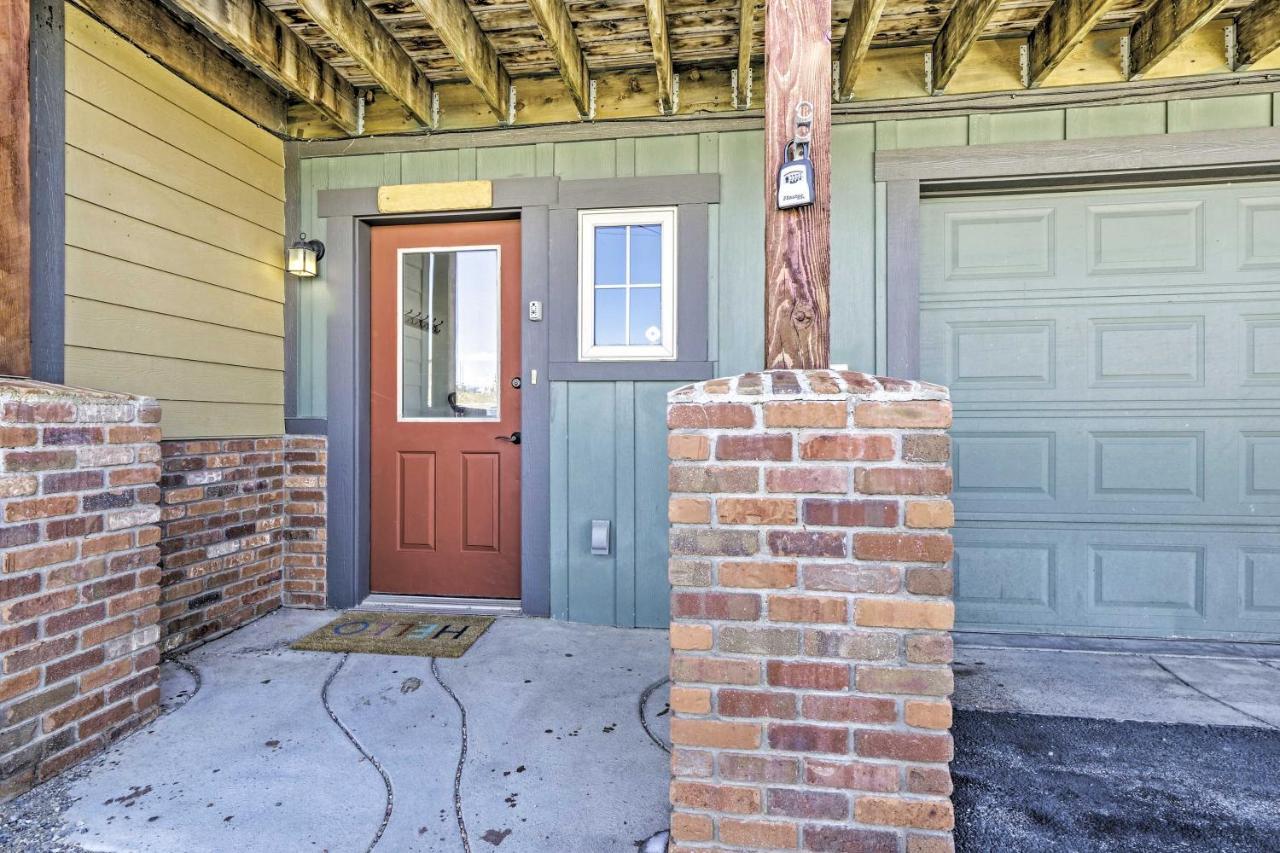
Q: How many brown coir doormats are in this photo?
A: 1